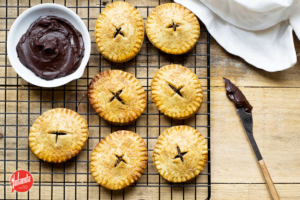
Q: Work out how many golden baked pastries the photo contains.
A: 7